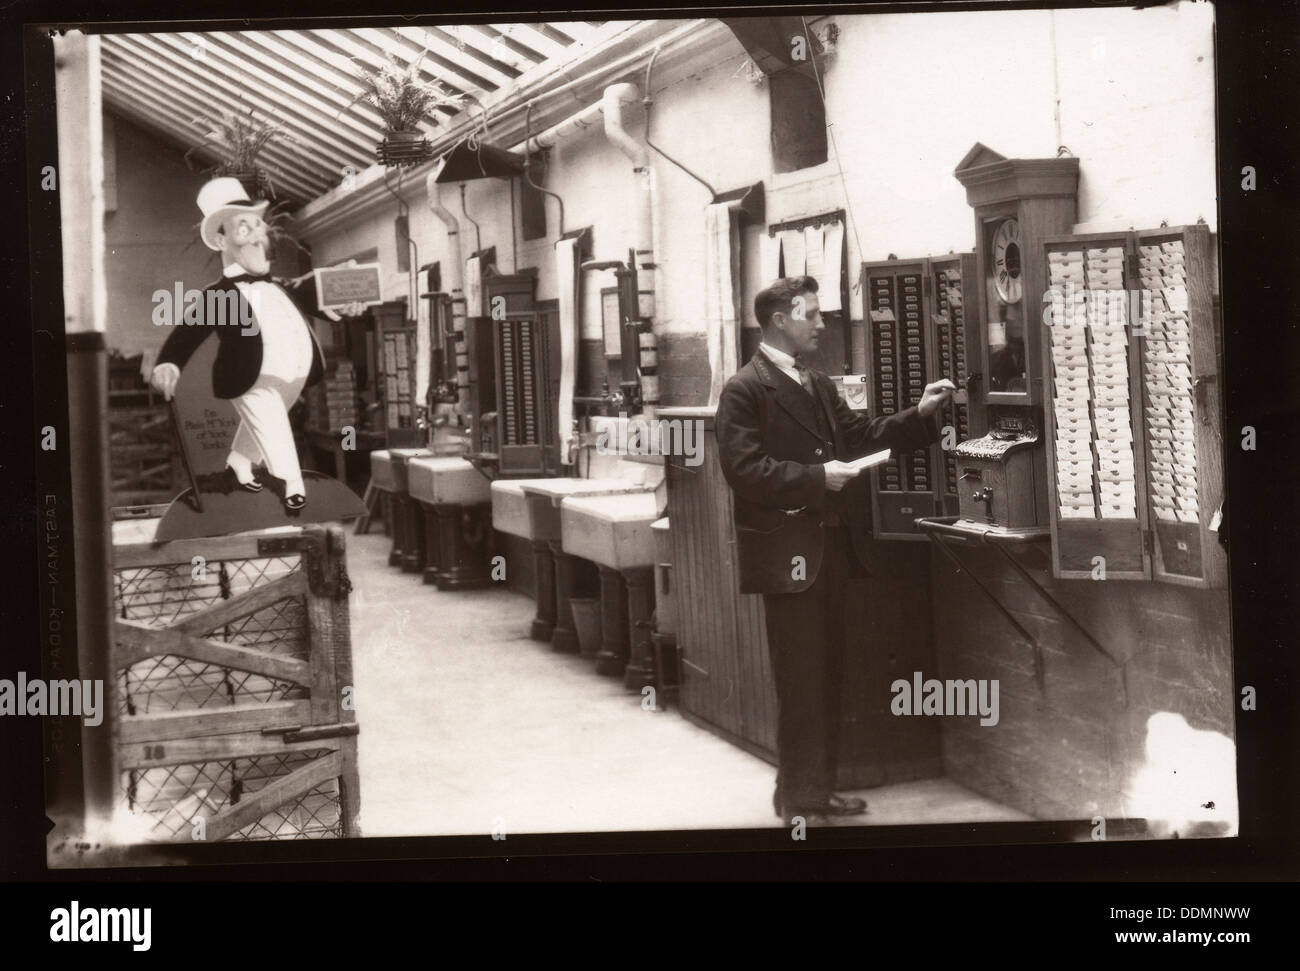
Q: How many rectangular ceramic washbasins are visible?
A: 4